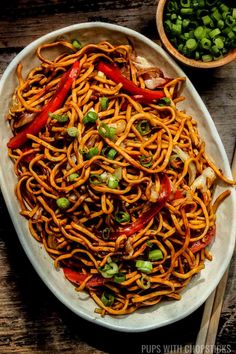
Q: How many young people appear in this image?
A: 0